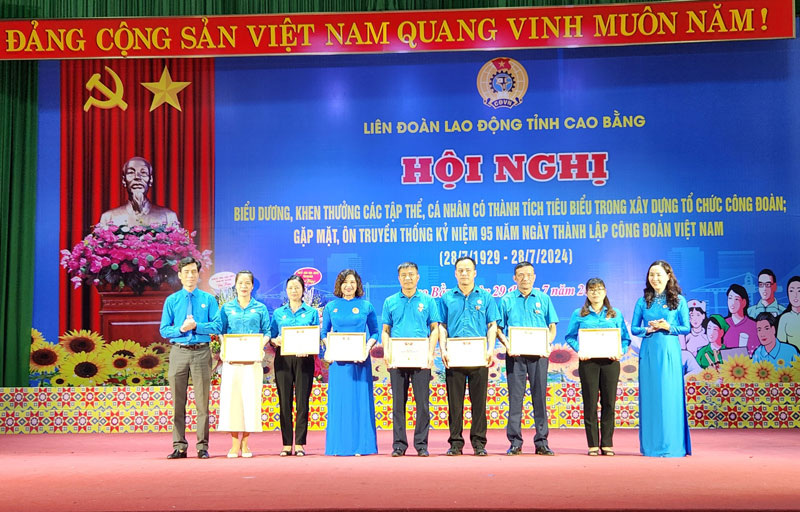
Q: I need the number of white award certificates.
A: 7